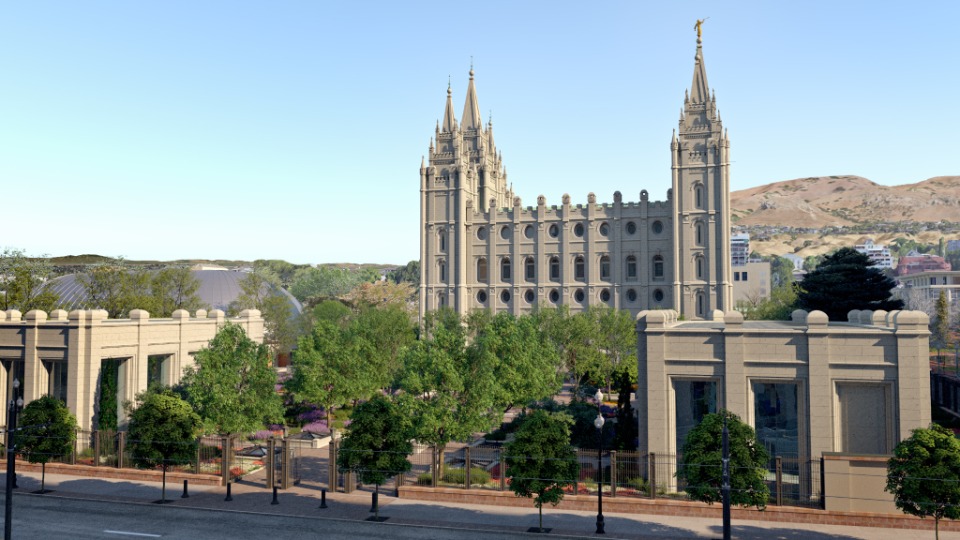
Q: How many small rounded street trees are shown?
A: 6